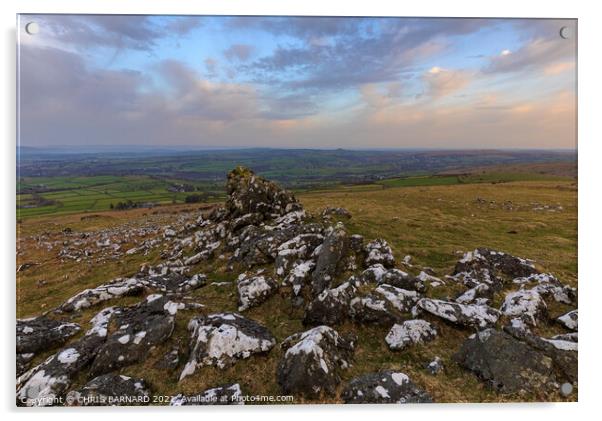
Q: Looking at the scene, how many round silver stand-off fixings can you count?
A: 4